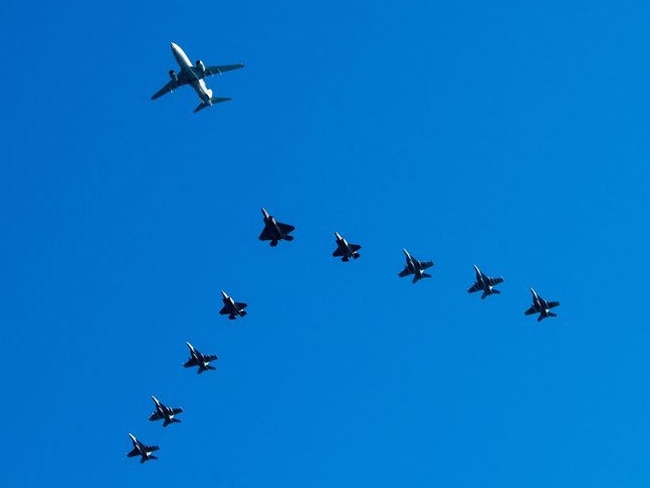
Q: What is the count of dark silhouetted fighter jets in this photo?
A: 9